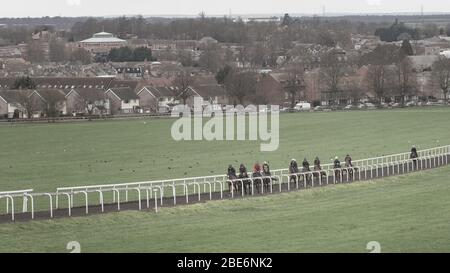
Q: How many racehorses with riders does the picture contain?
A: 10